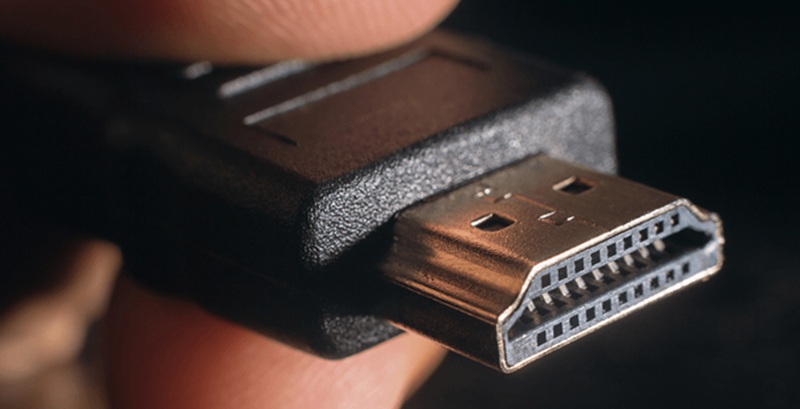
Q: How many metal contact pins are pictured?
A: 9